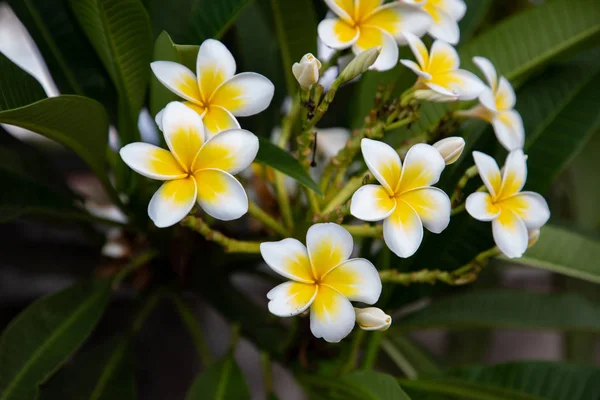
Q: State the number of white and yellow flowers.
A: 9